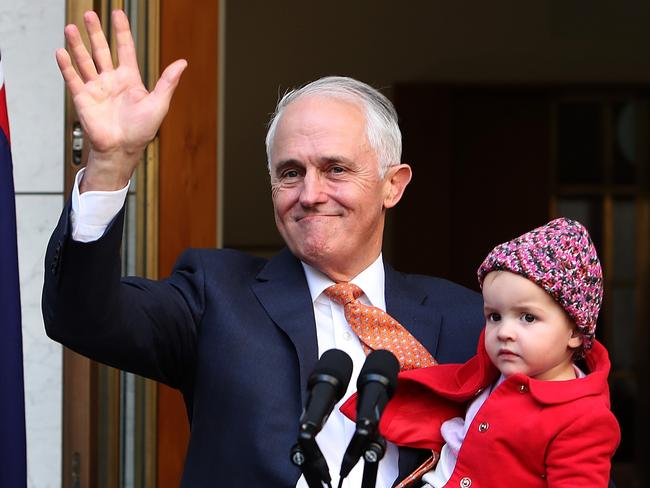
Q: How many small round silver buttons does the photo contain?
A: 3